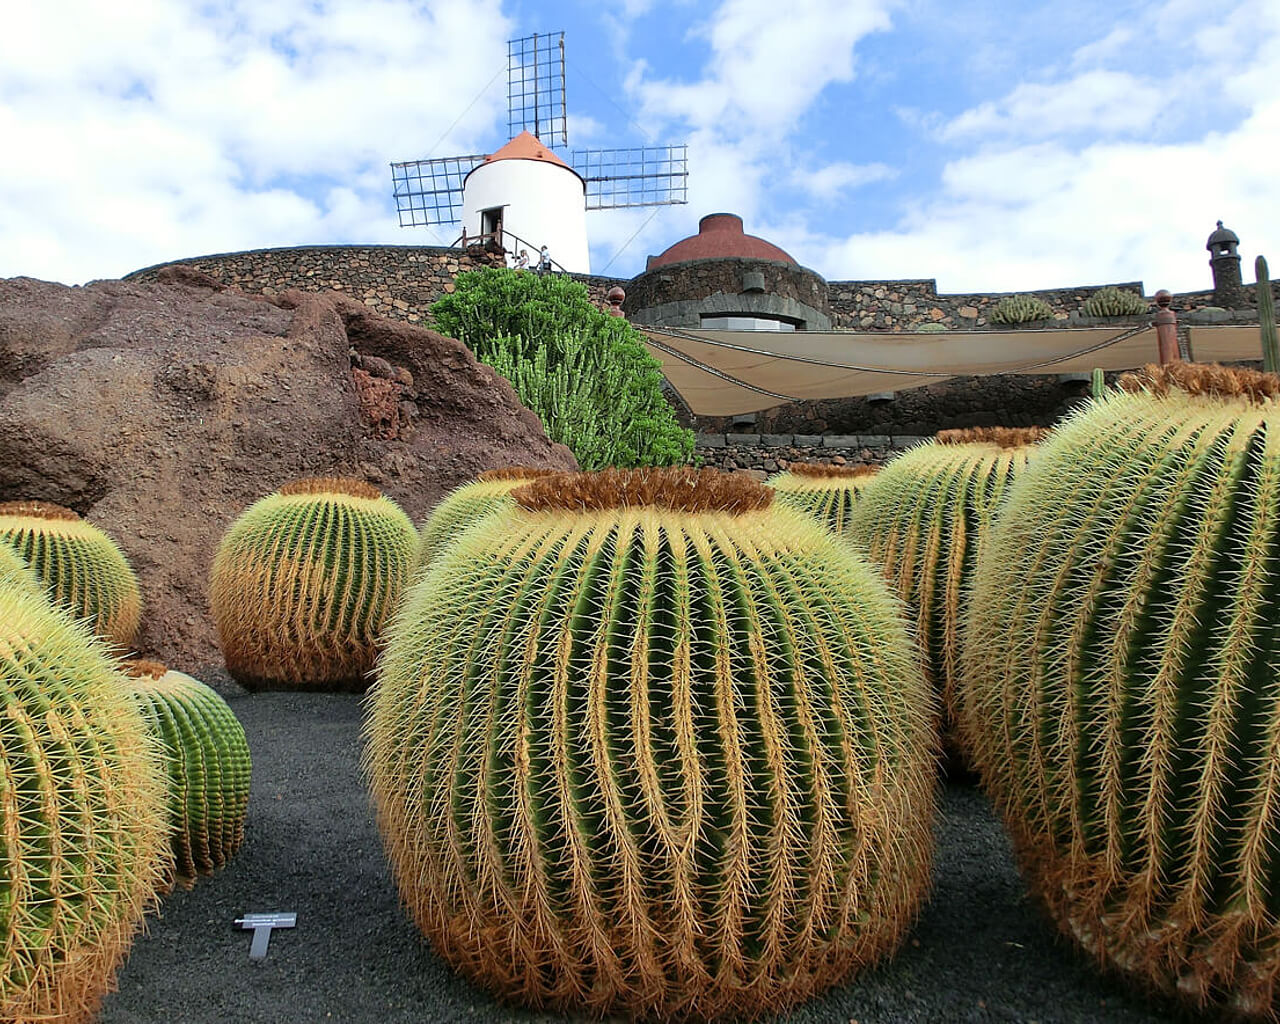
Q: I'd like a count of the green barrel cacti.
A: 9